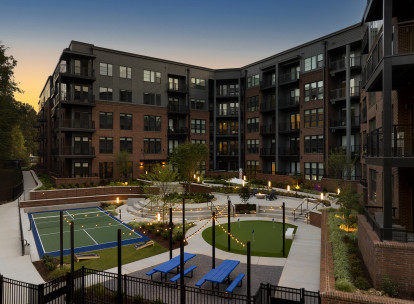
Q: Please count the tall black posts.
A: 10